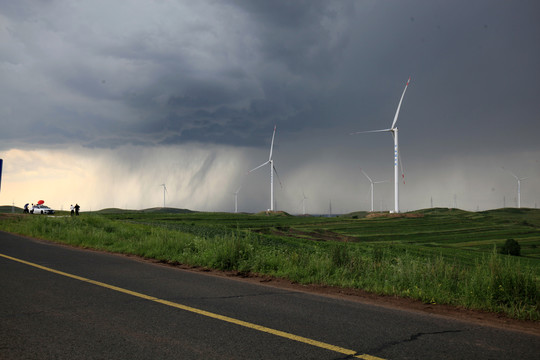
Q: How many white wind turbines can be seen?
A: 7